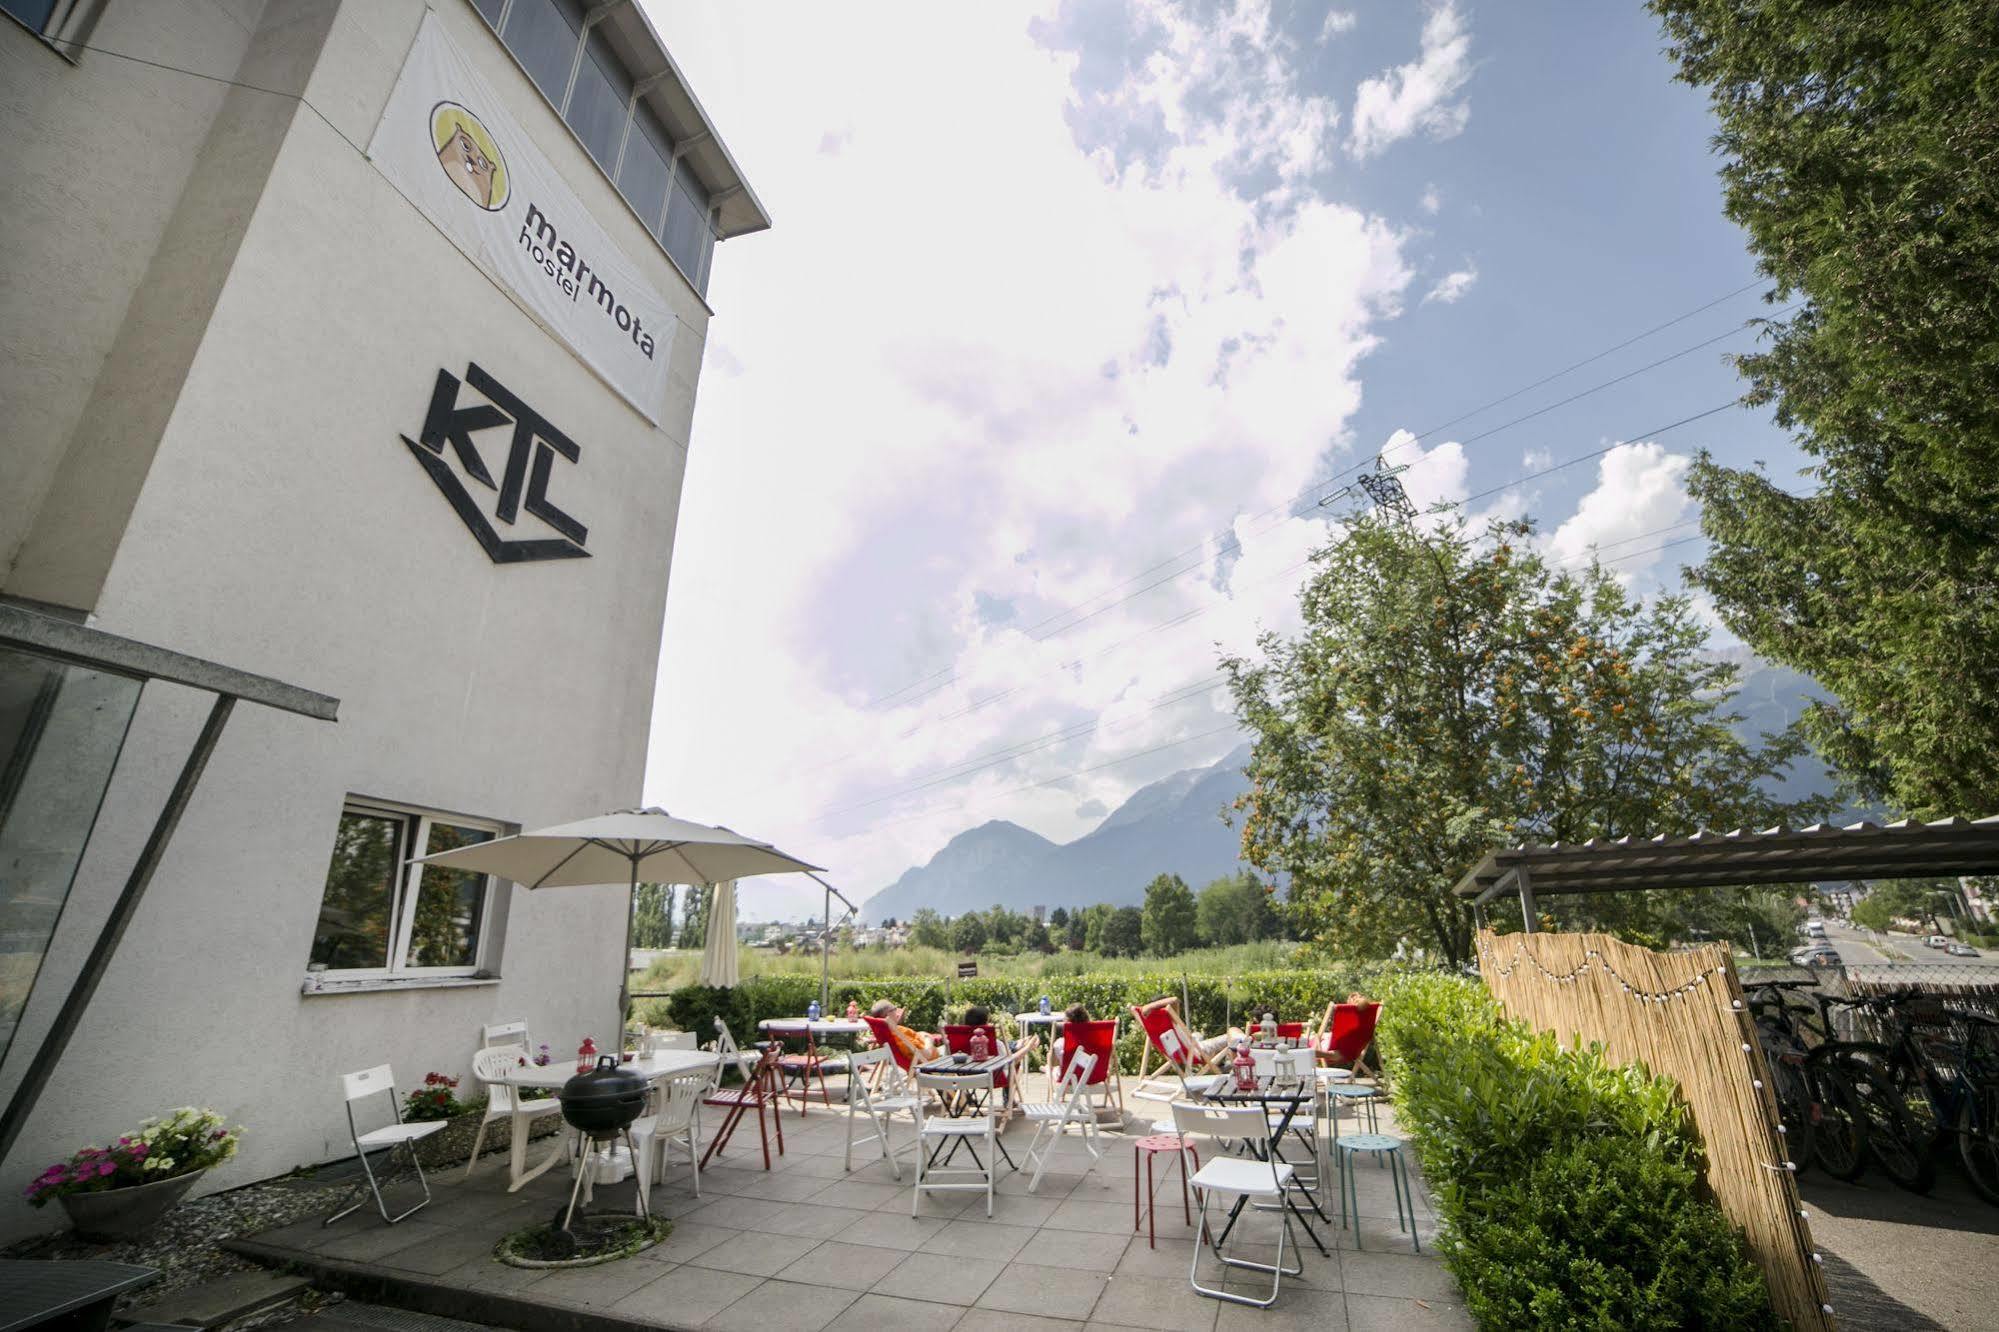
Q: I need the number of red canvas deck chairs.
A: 6